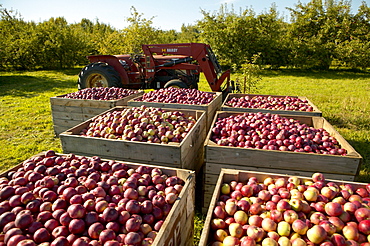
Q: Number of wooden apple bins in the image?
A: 7